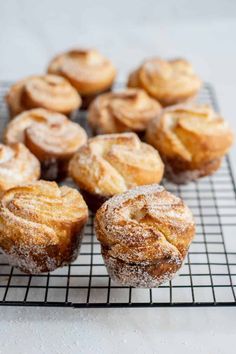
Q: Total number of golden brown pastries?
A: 10